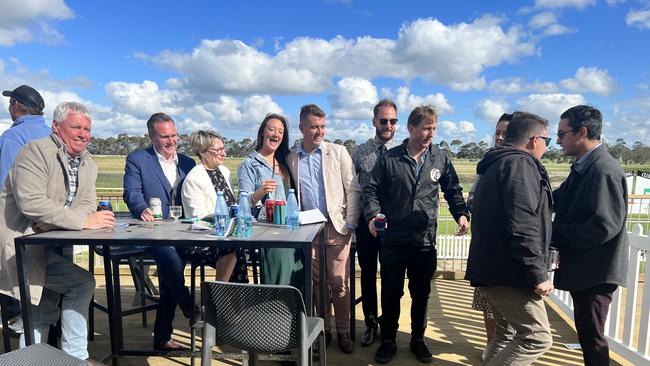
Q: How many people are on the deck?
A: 11